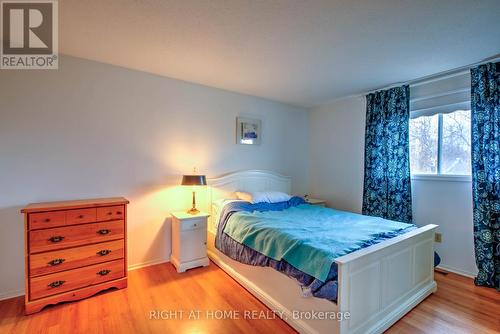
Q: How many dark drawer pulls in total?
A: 6